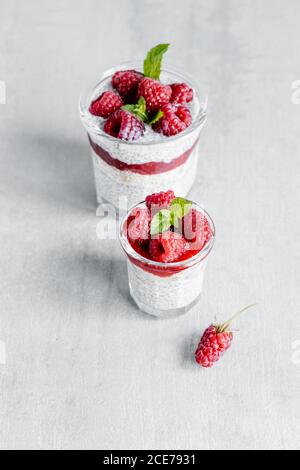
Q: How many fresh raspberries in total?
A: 11